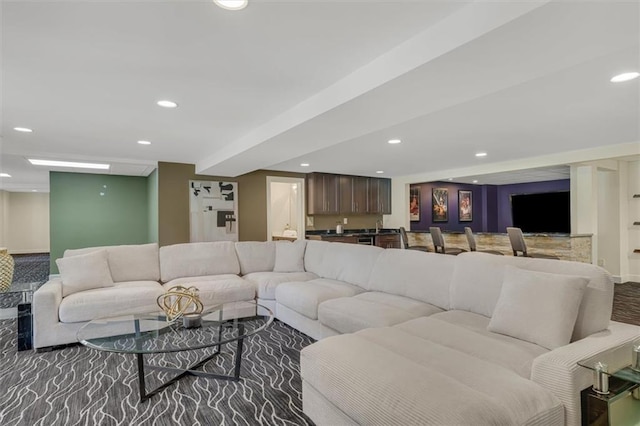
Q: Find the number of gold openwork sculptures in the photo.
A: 1